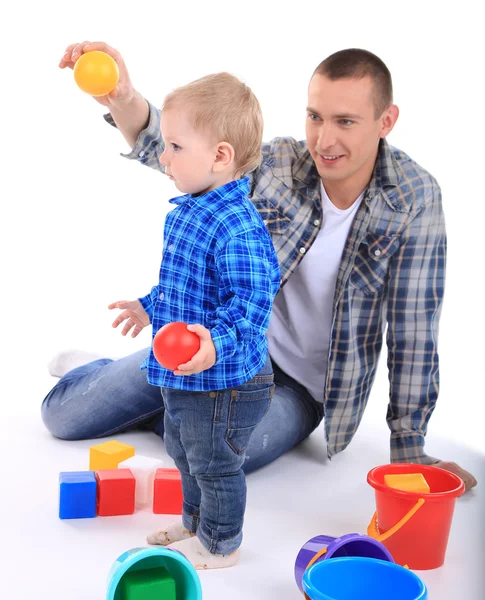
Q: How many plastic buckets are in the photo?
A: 4